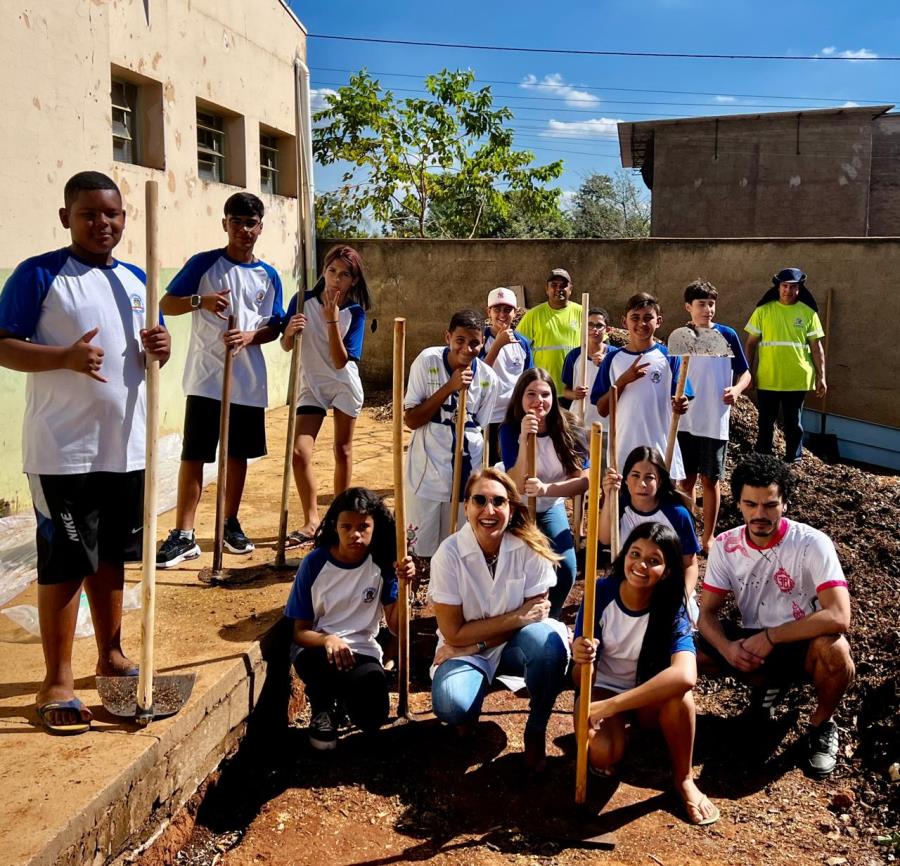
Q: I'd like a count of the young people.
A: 12